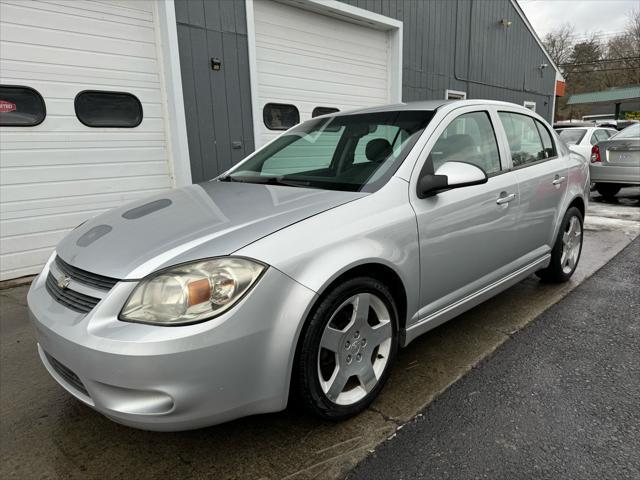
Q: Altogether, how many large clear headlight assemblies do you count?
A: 1